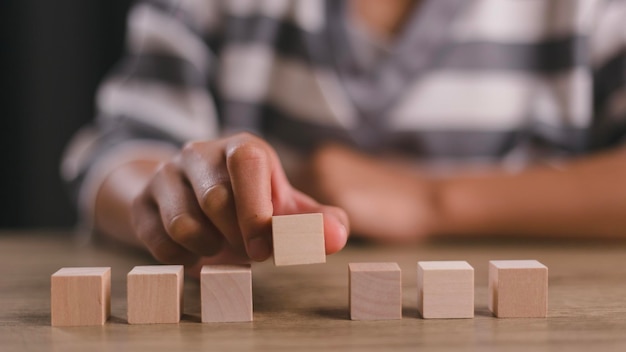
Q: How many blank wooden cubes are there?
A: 7